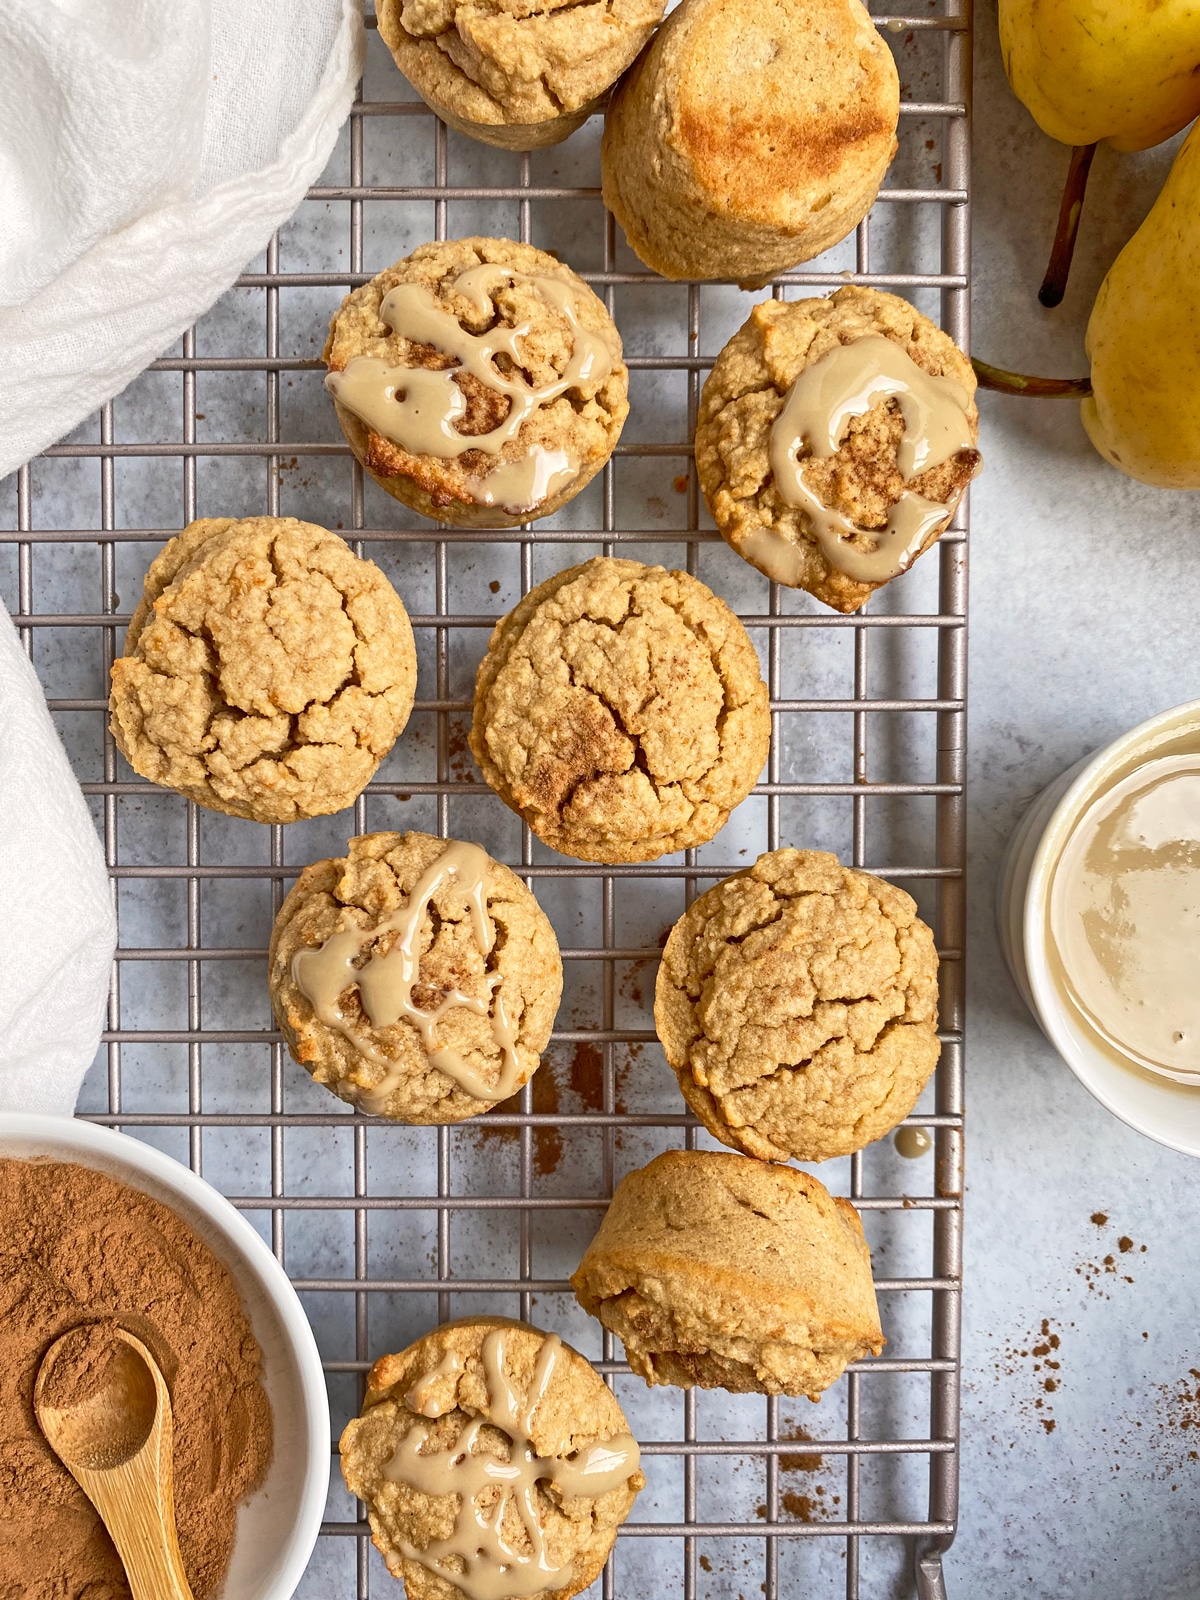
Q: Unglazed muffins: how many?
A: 6